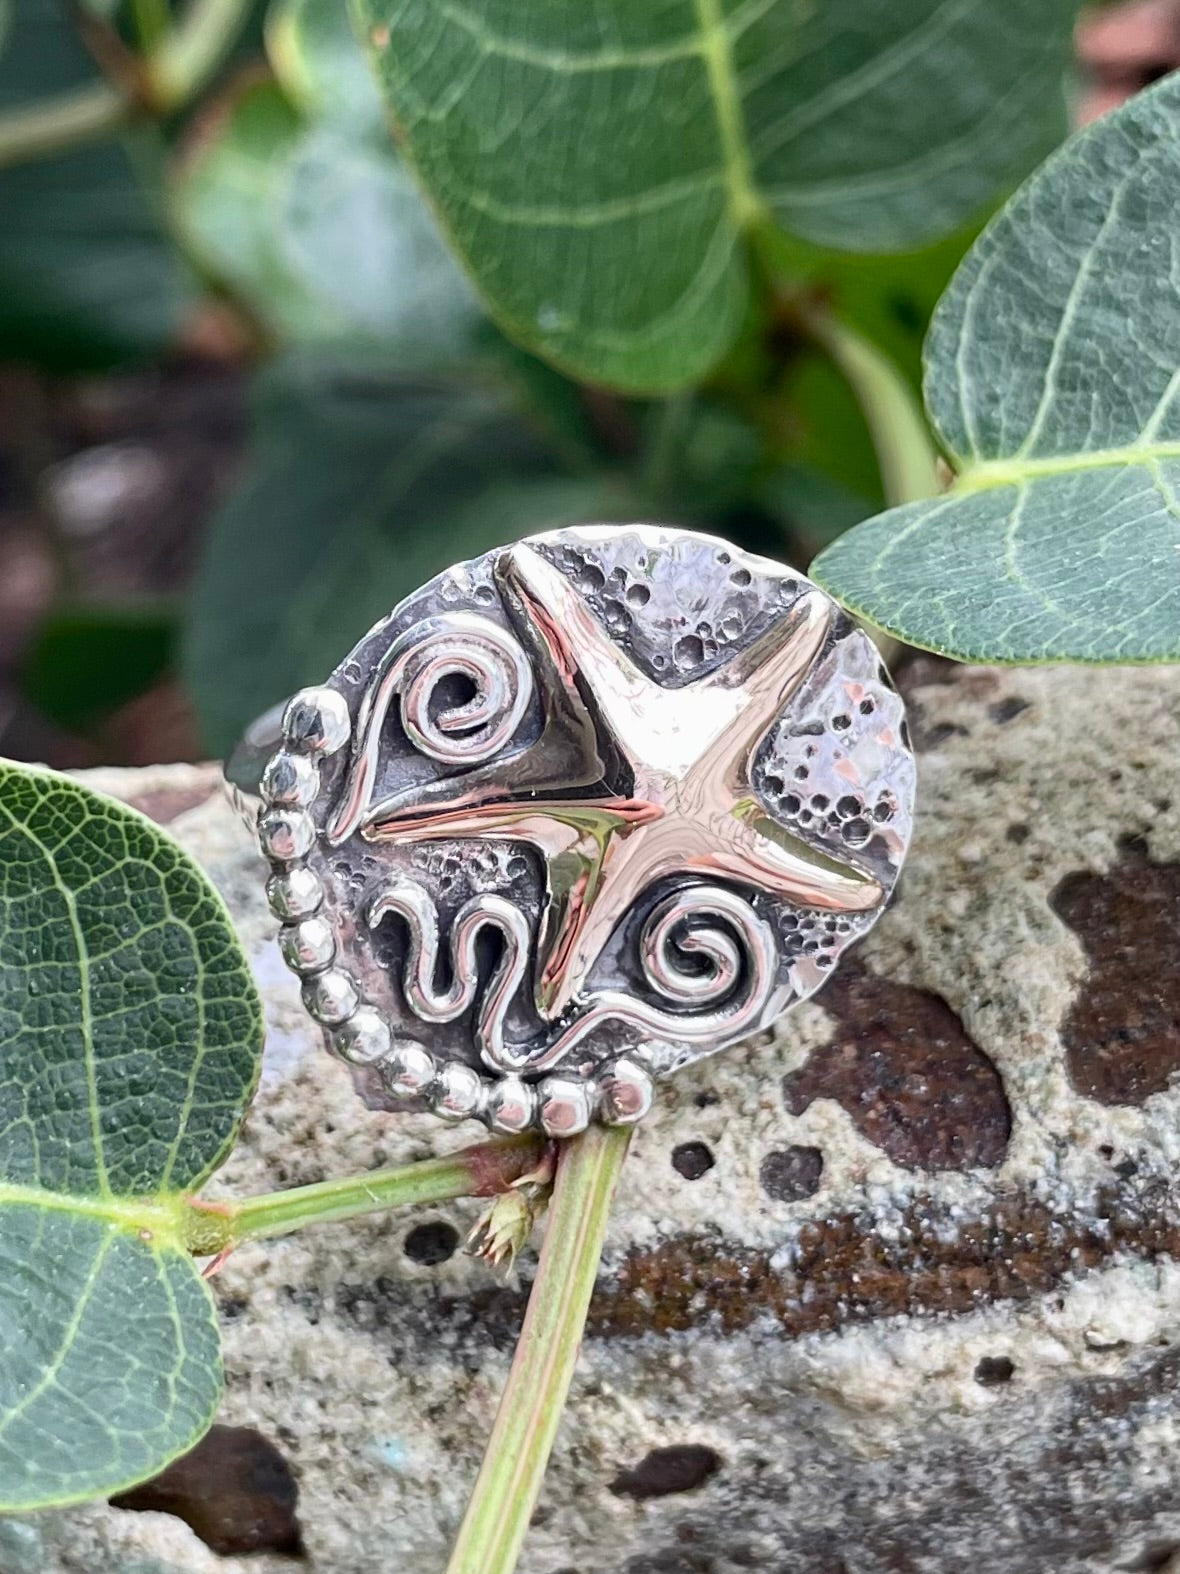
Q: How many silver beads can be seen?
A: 12